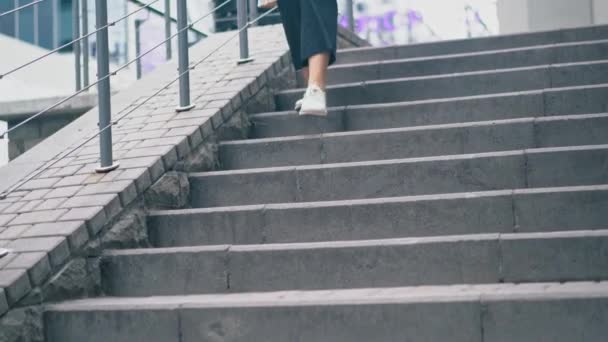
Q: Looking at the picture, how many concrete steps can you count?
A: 9